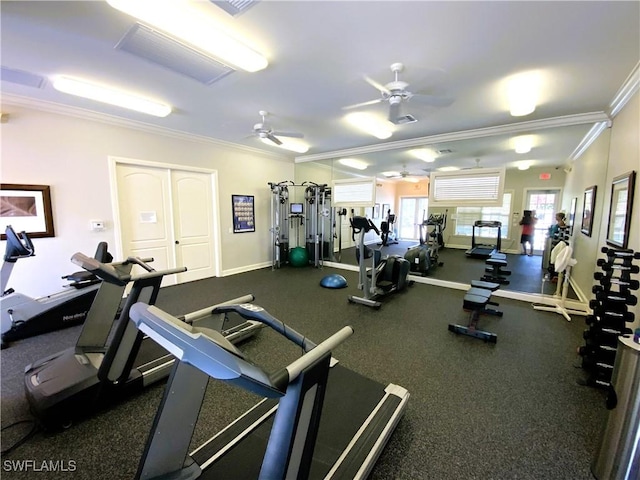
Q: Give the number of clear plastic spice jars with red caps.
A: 0